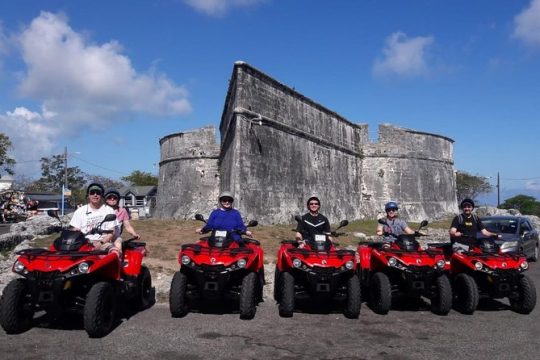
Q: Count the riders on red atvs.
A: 6